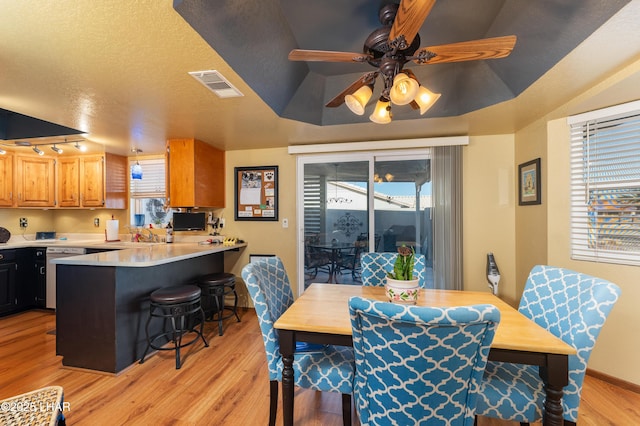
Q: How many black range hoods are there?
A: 0